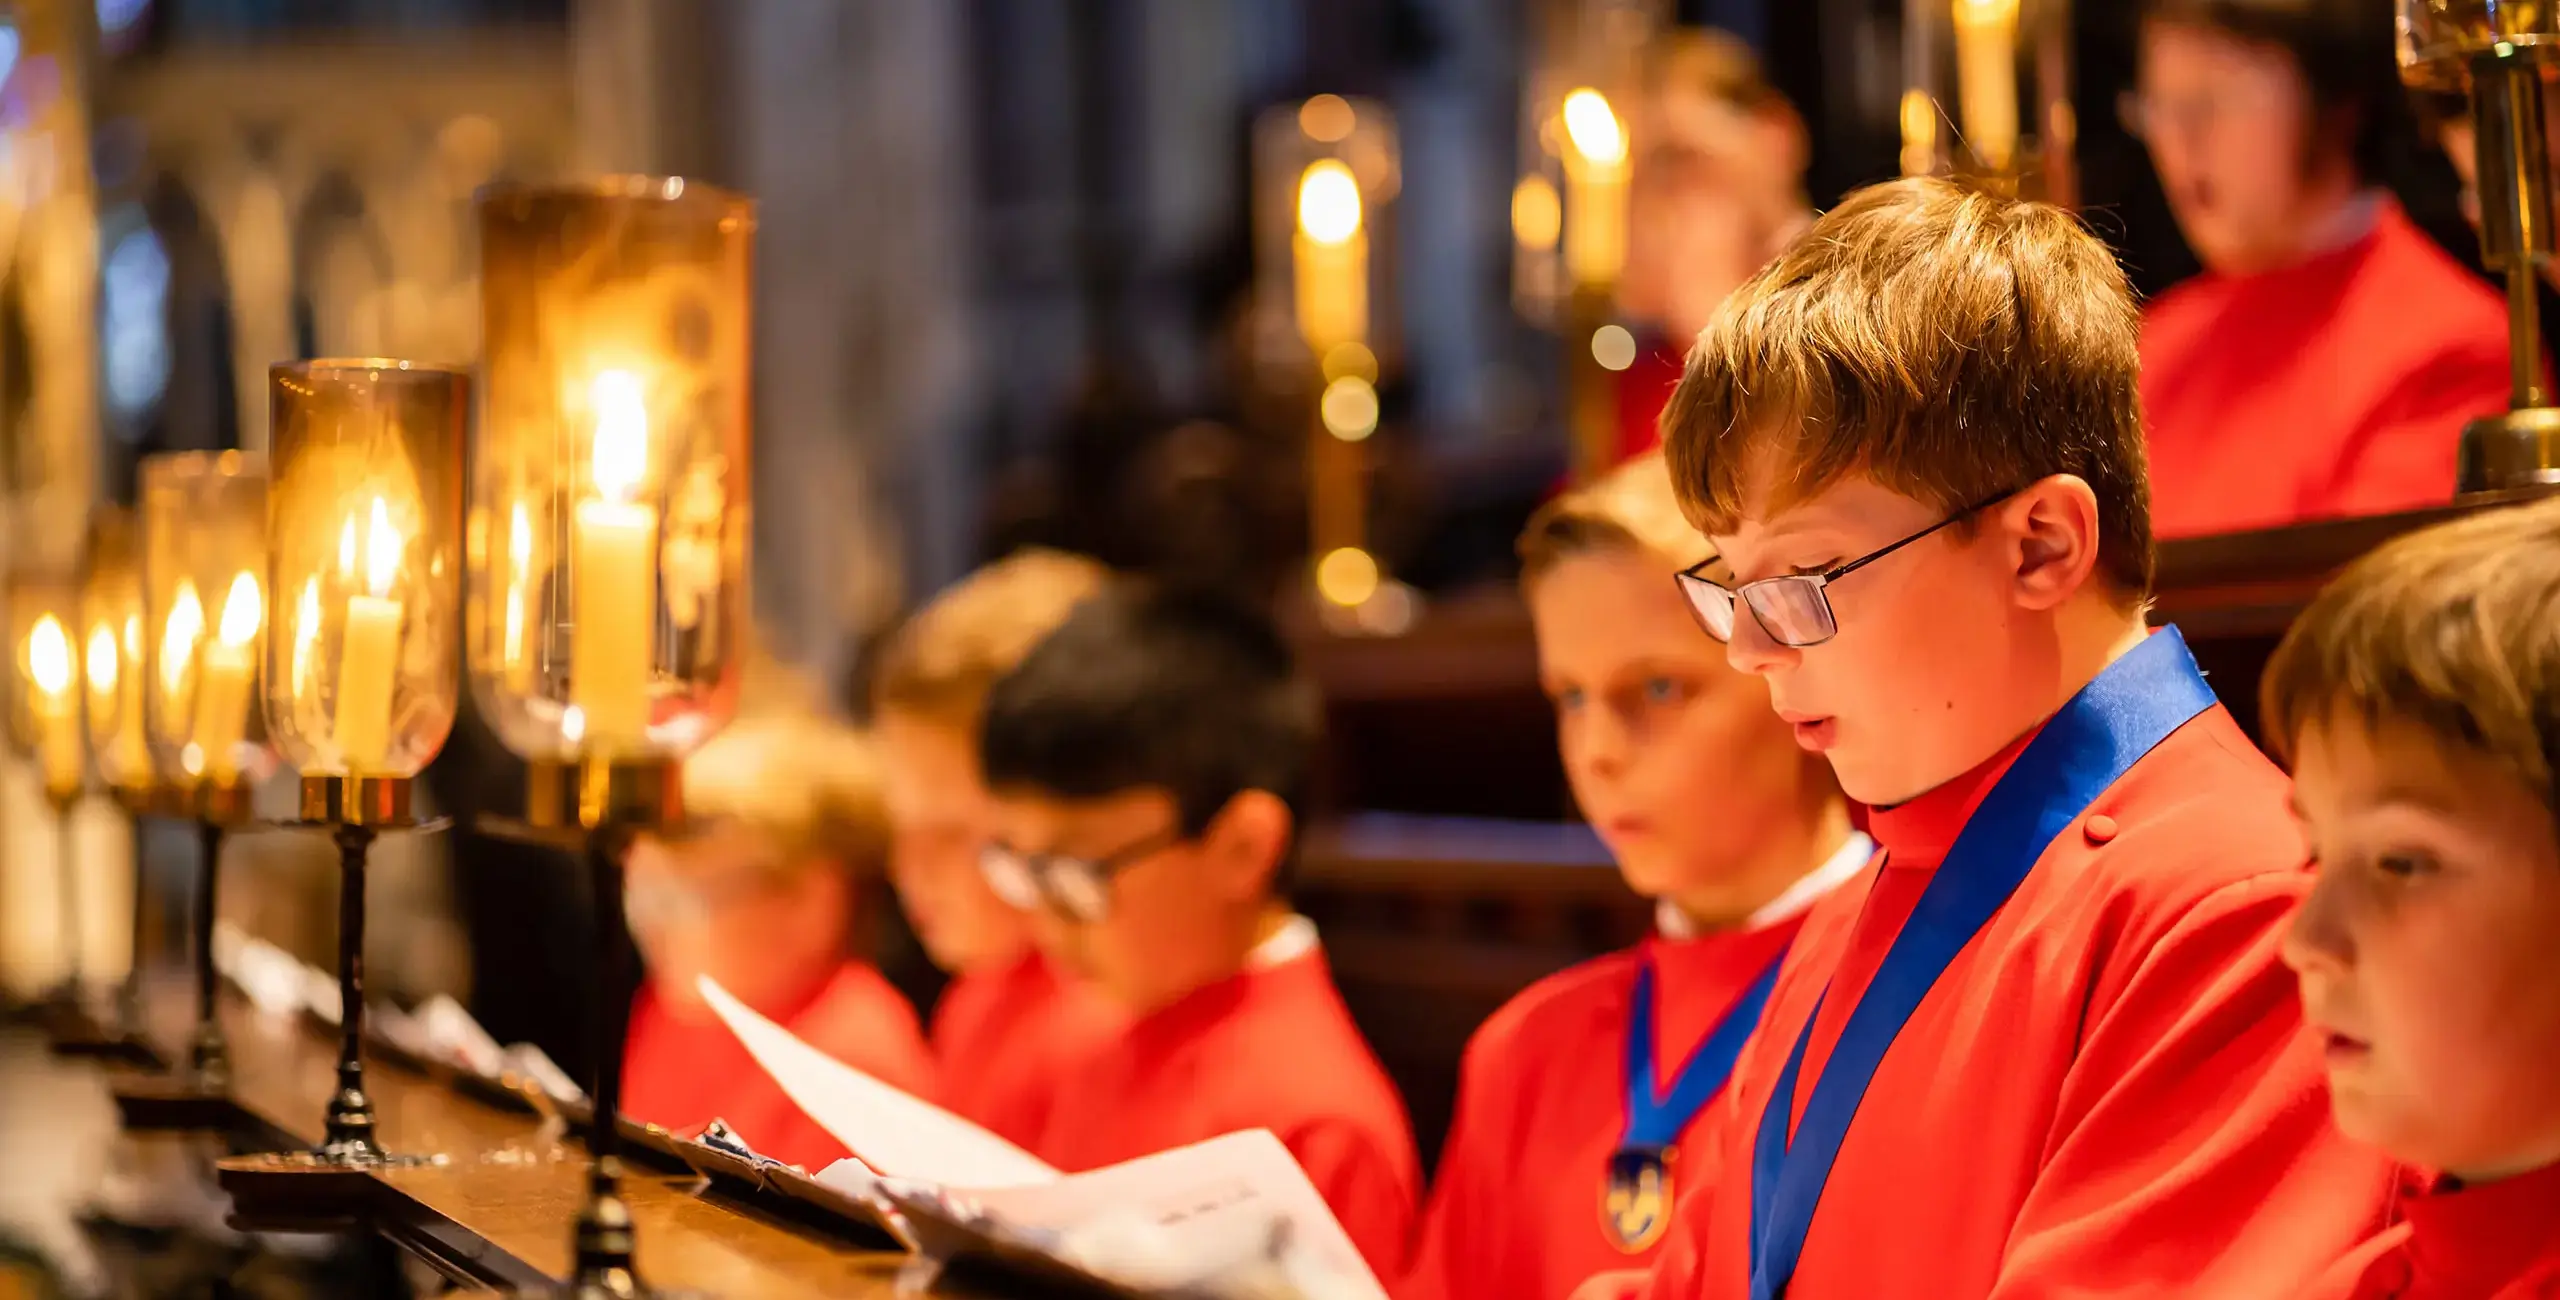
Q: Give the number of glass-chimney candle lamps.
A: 9